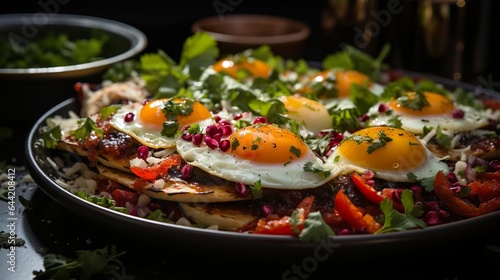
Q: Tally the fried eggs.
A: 7